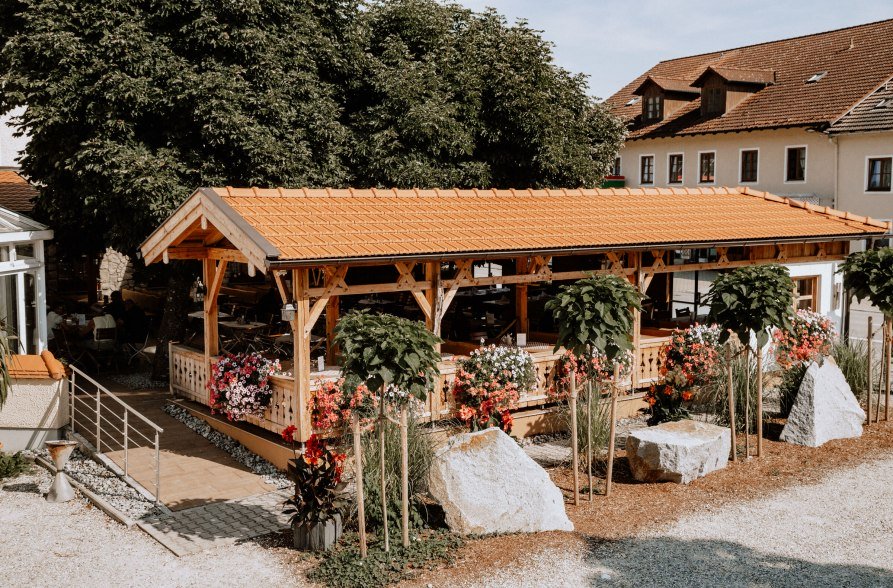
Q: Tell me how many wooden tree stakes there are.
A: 8